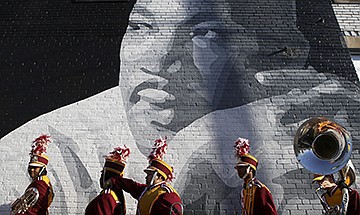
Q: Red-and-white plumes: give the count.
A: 4